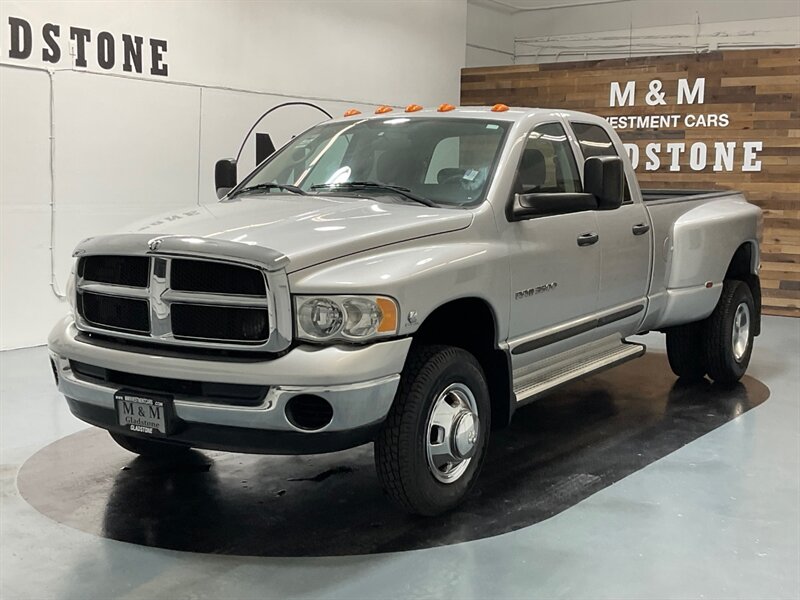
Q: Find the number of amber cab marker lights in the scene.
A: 5